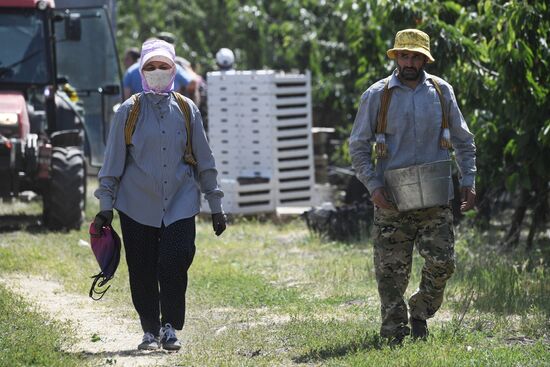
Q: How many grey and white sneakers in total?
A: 2